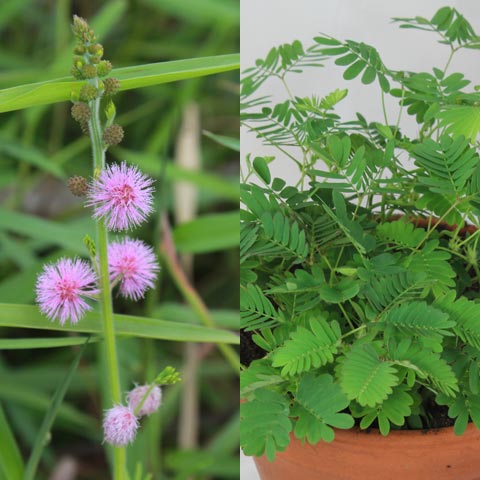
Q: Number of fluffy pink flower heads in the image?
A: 5